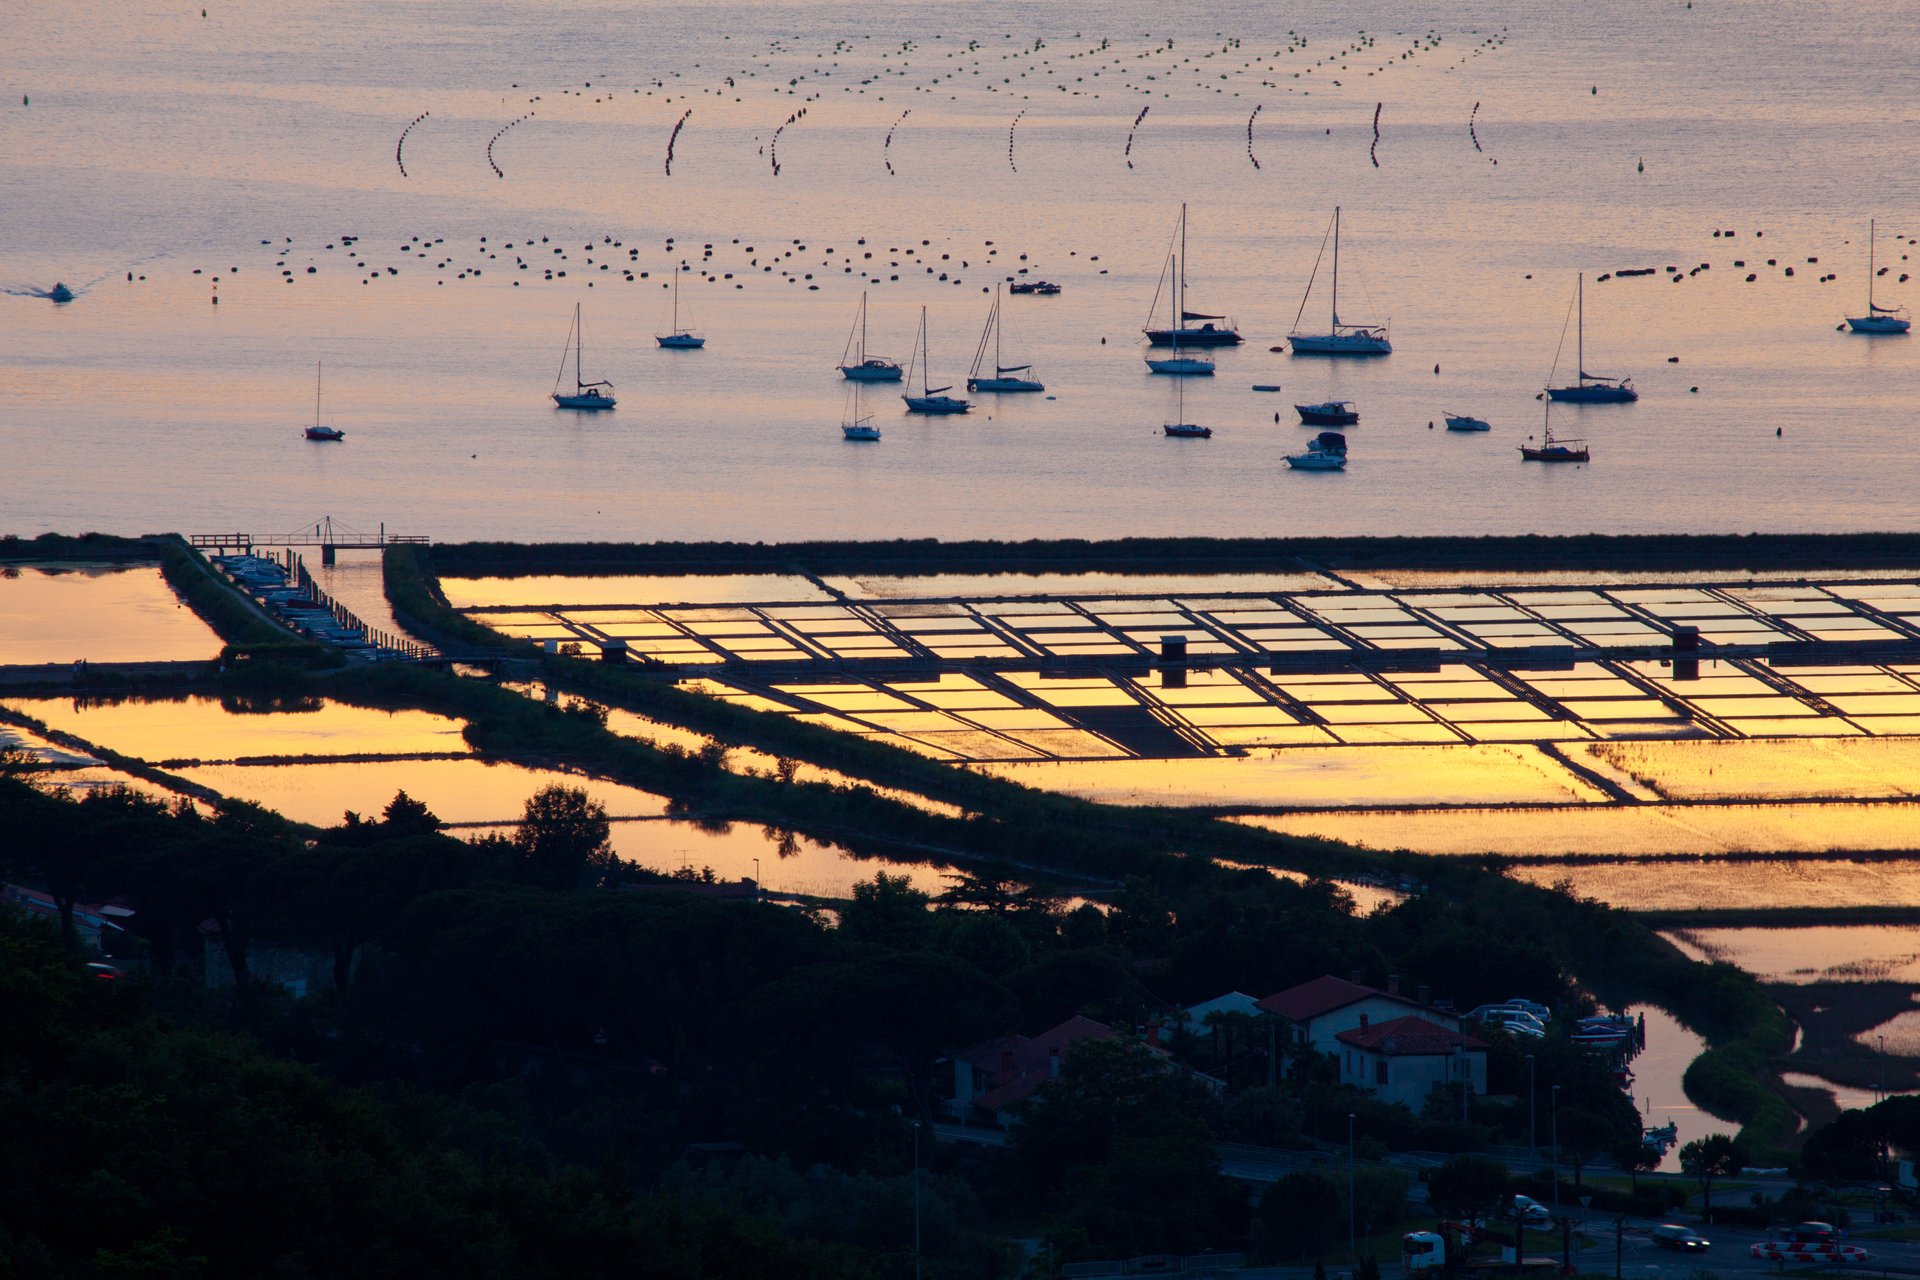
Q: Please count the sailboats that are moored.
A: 14